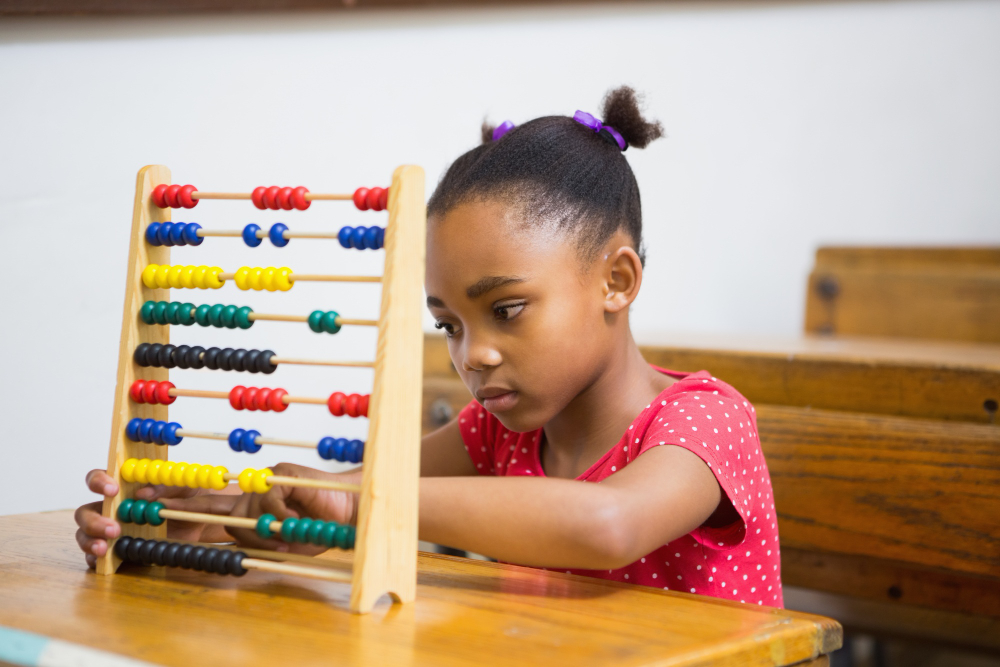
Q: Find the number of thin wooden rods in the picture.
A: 10